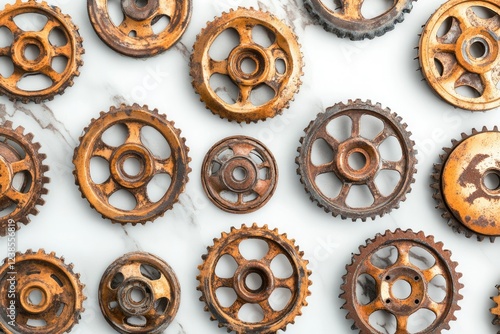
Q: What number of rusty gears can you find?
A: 15